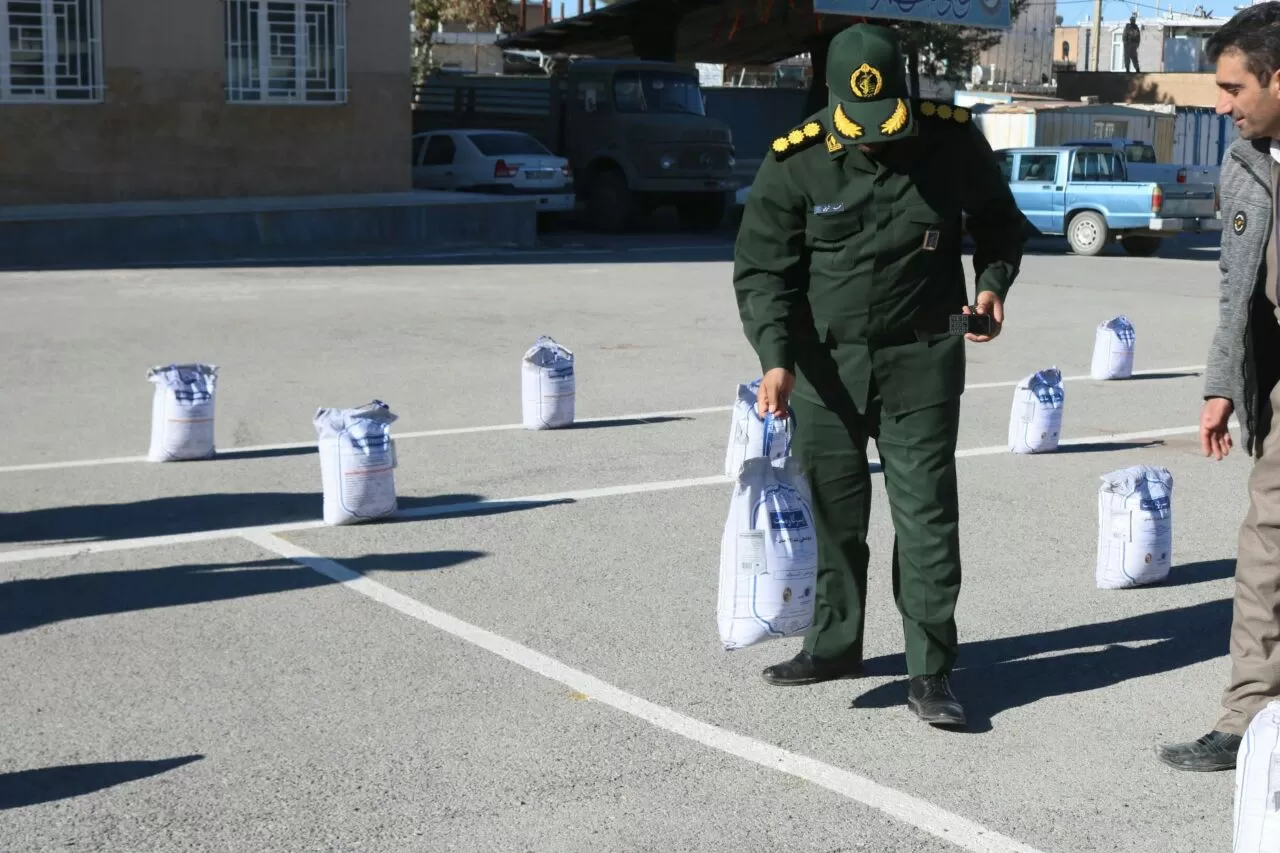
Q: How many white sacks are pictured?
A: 9